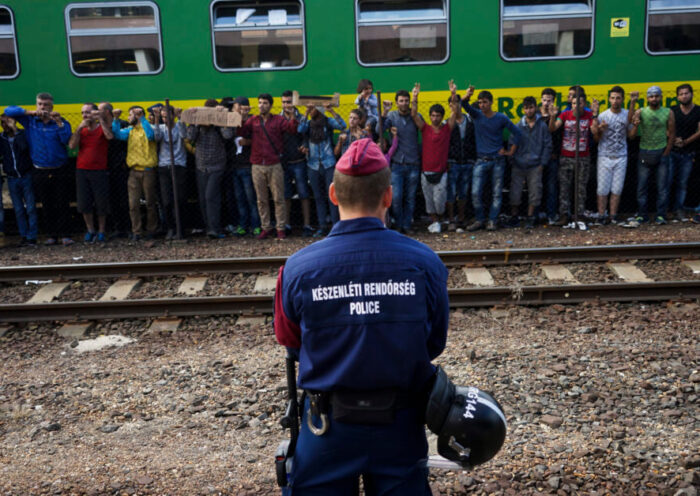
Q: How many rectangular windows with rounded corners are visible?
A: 6